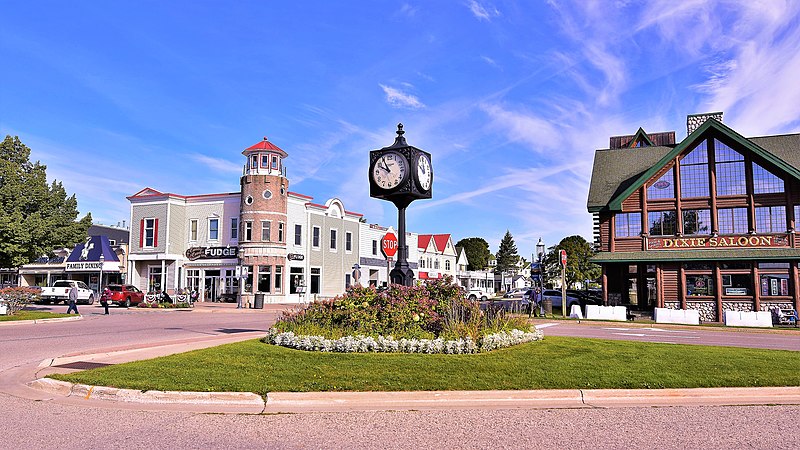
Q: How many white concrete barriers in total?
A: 4